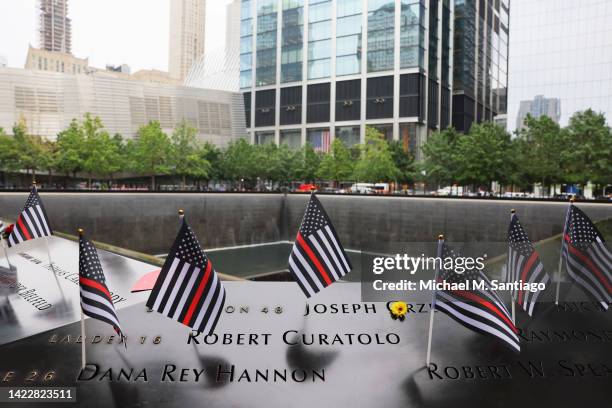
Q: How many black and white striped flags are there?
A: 7